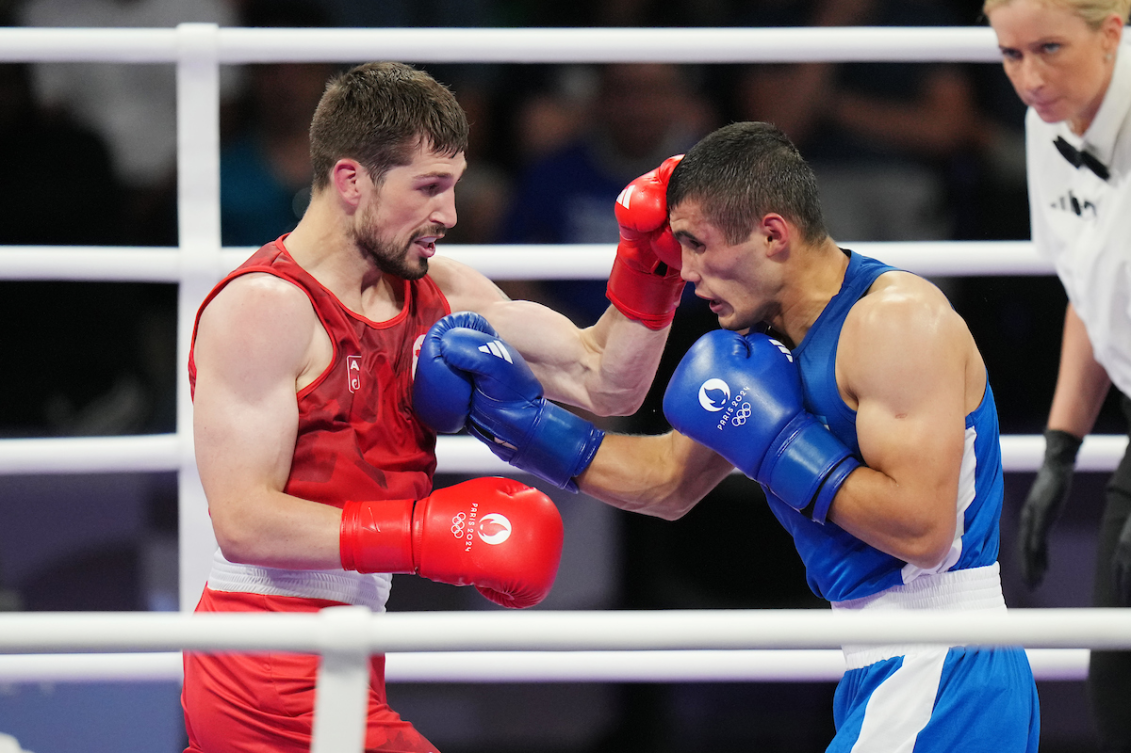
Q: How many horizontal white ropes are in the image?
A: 5